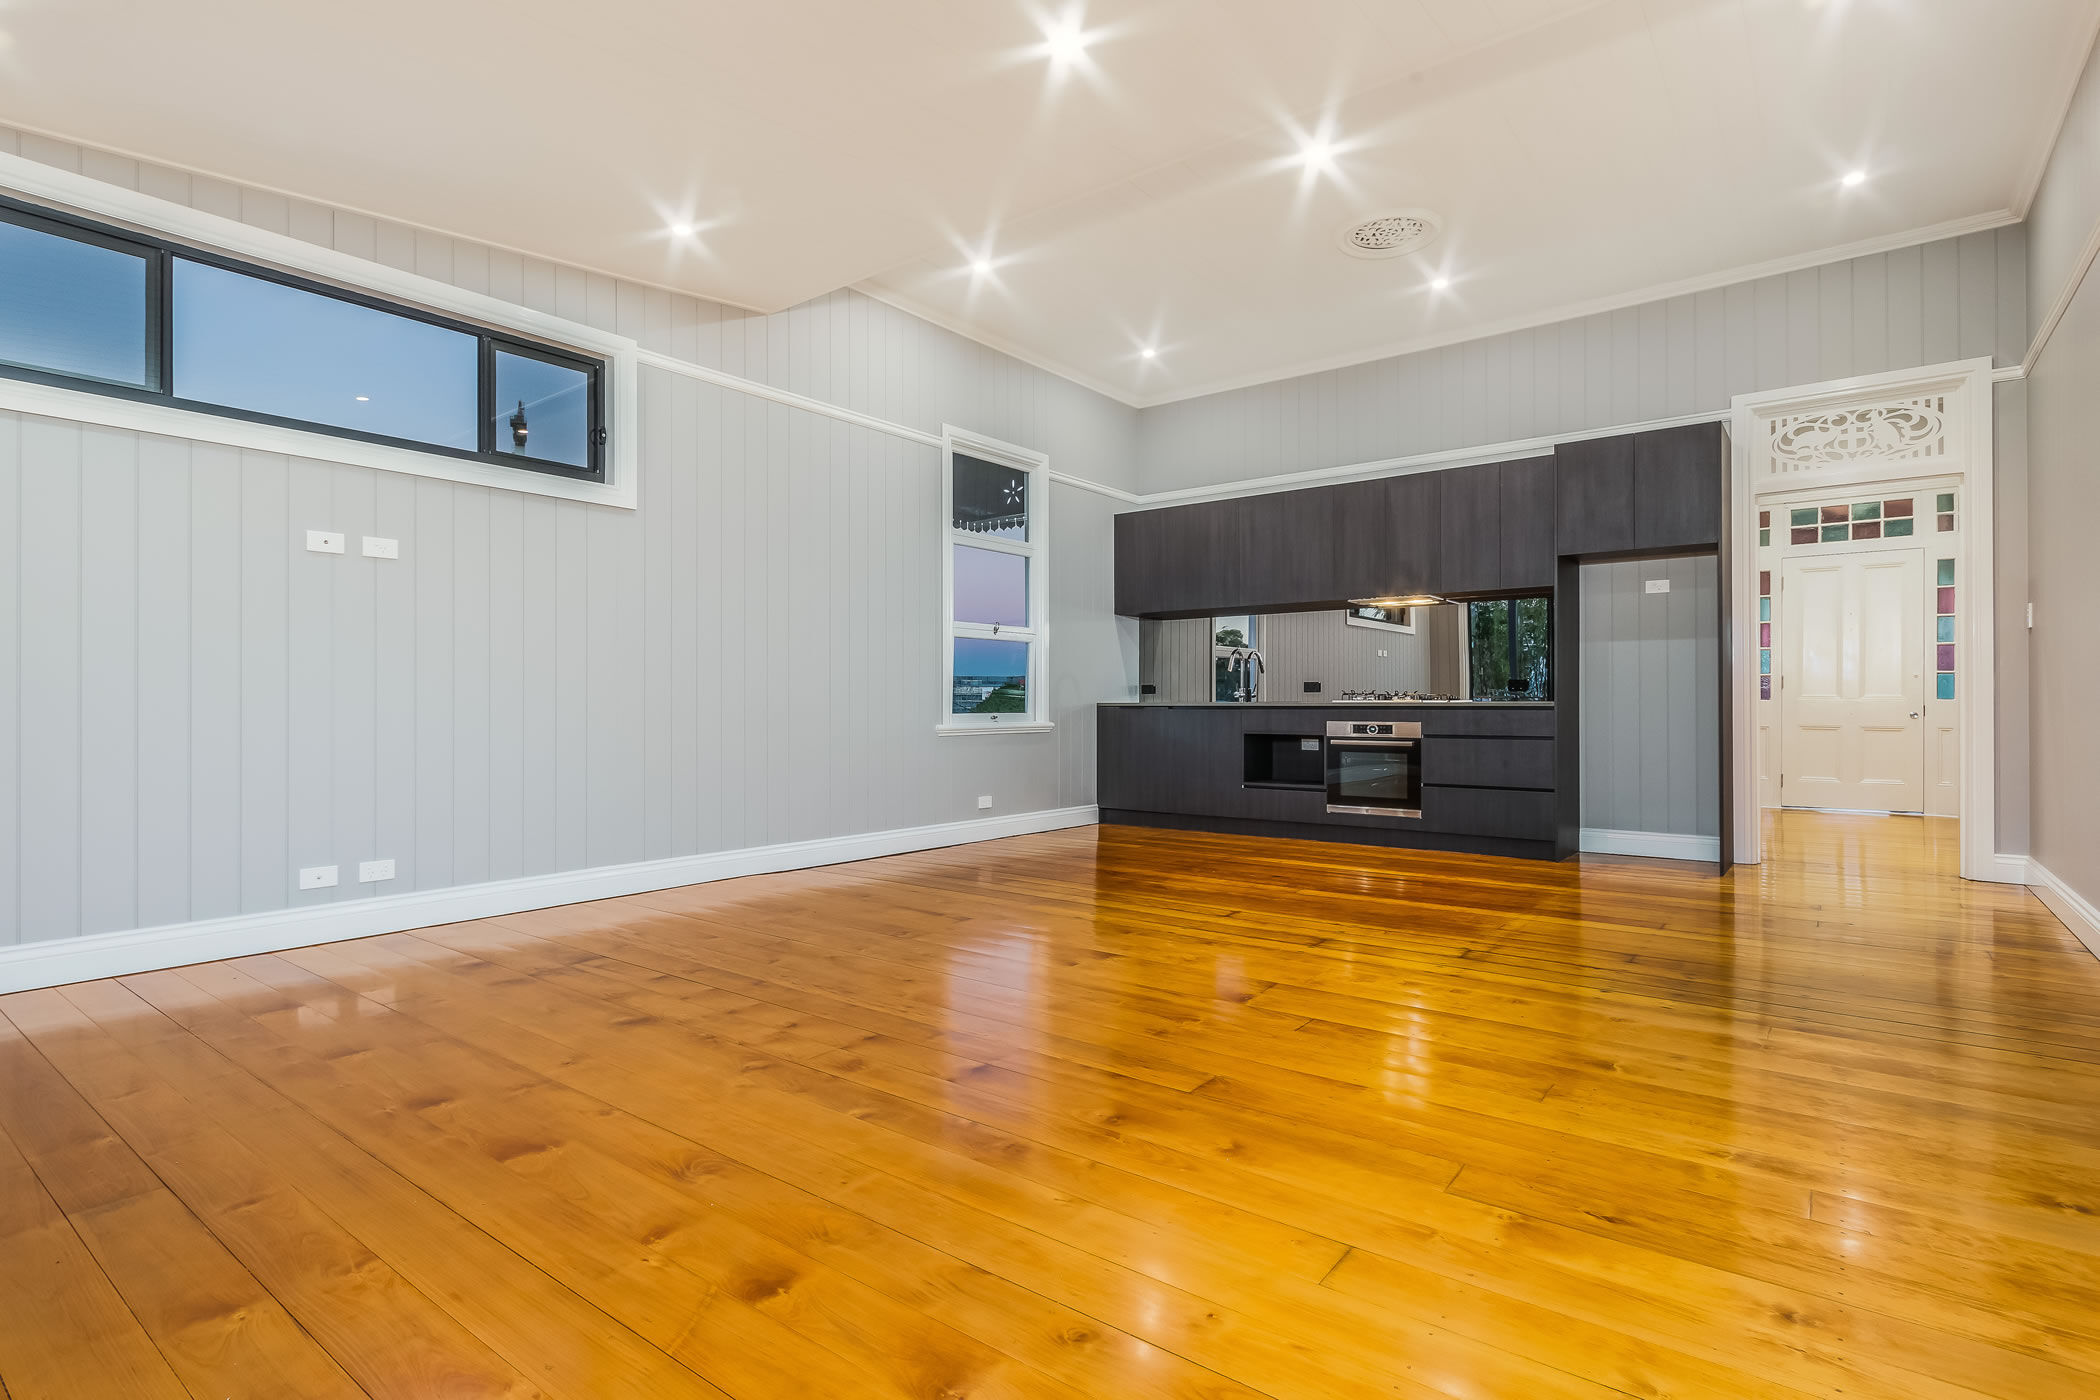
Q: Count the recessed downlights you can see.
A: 7